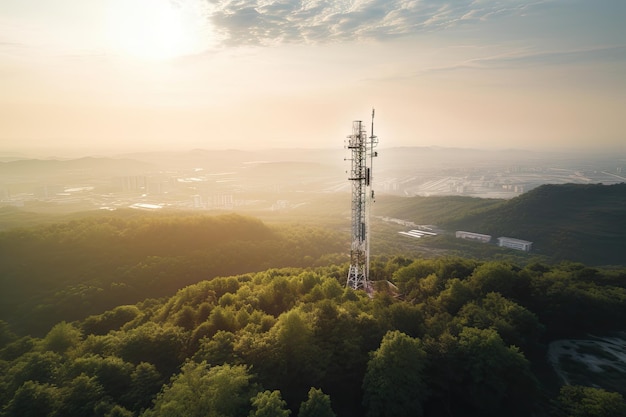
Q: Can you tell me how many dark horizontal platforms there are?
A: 2